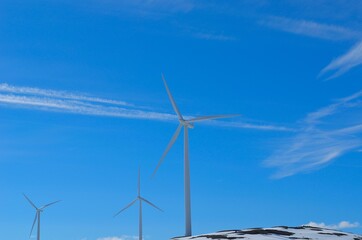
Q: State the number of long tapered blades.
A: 9